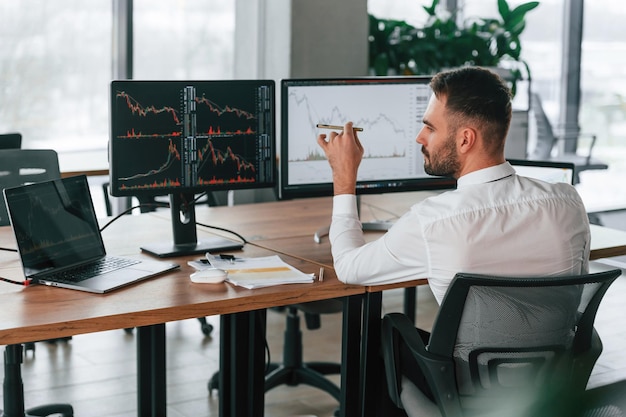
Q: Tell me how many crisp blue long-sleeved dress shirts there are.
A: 0